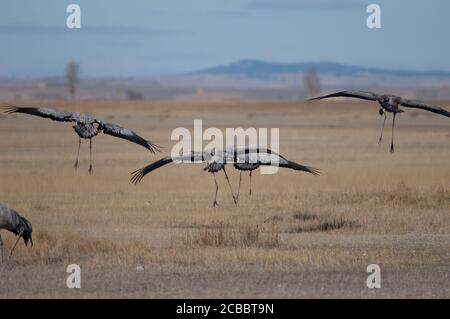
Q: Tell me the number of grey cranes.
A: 5